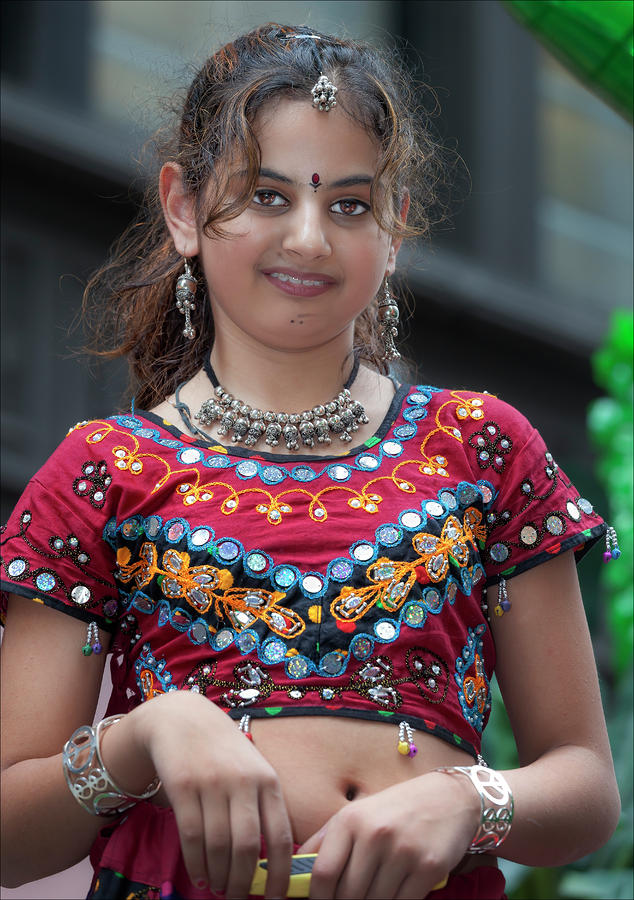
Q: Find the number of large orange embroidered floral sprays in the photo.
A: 2